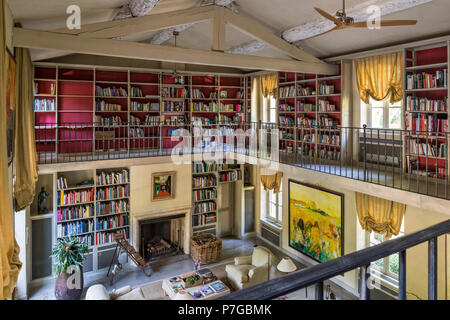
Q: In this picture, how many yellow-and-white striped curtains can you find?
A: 4